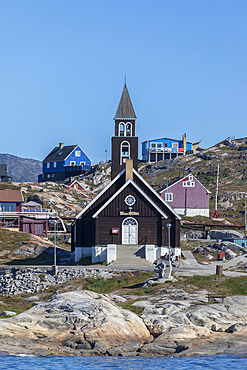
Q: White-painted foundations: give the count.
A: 2